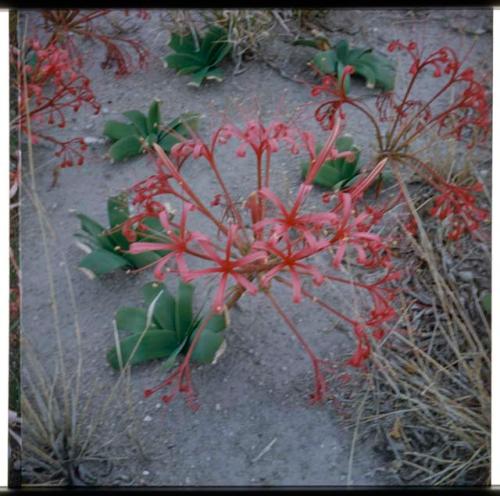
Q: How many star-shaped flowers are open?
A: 5